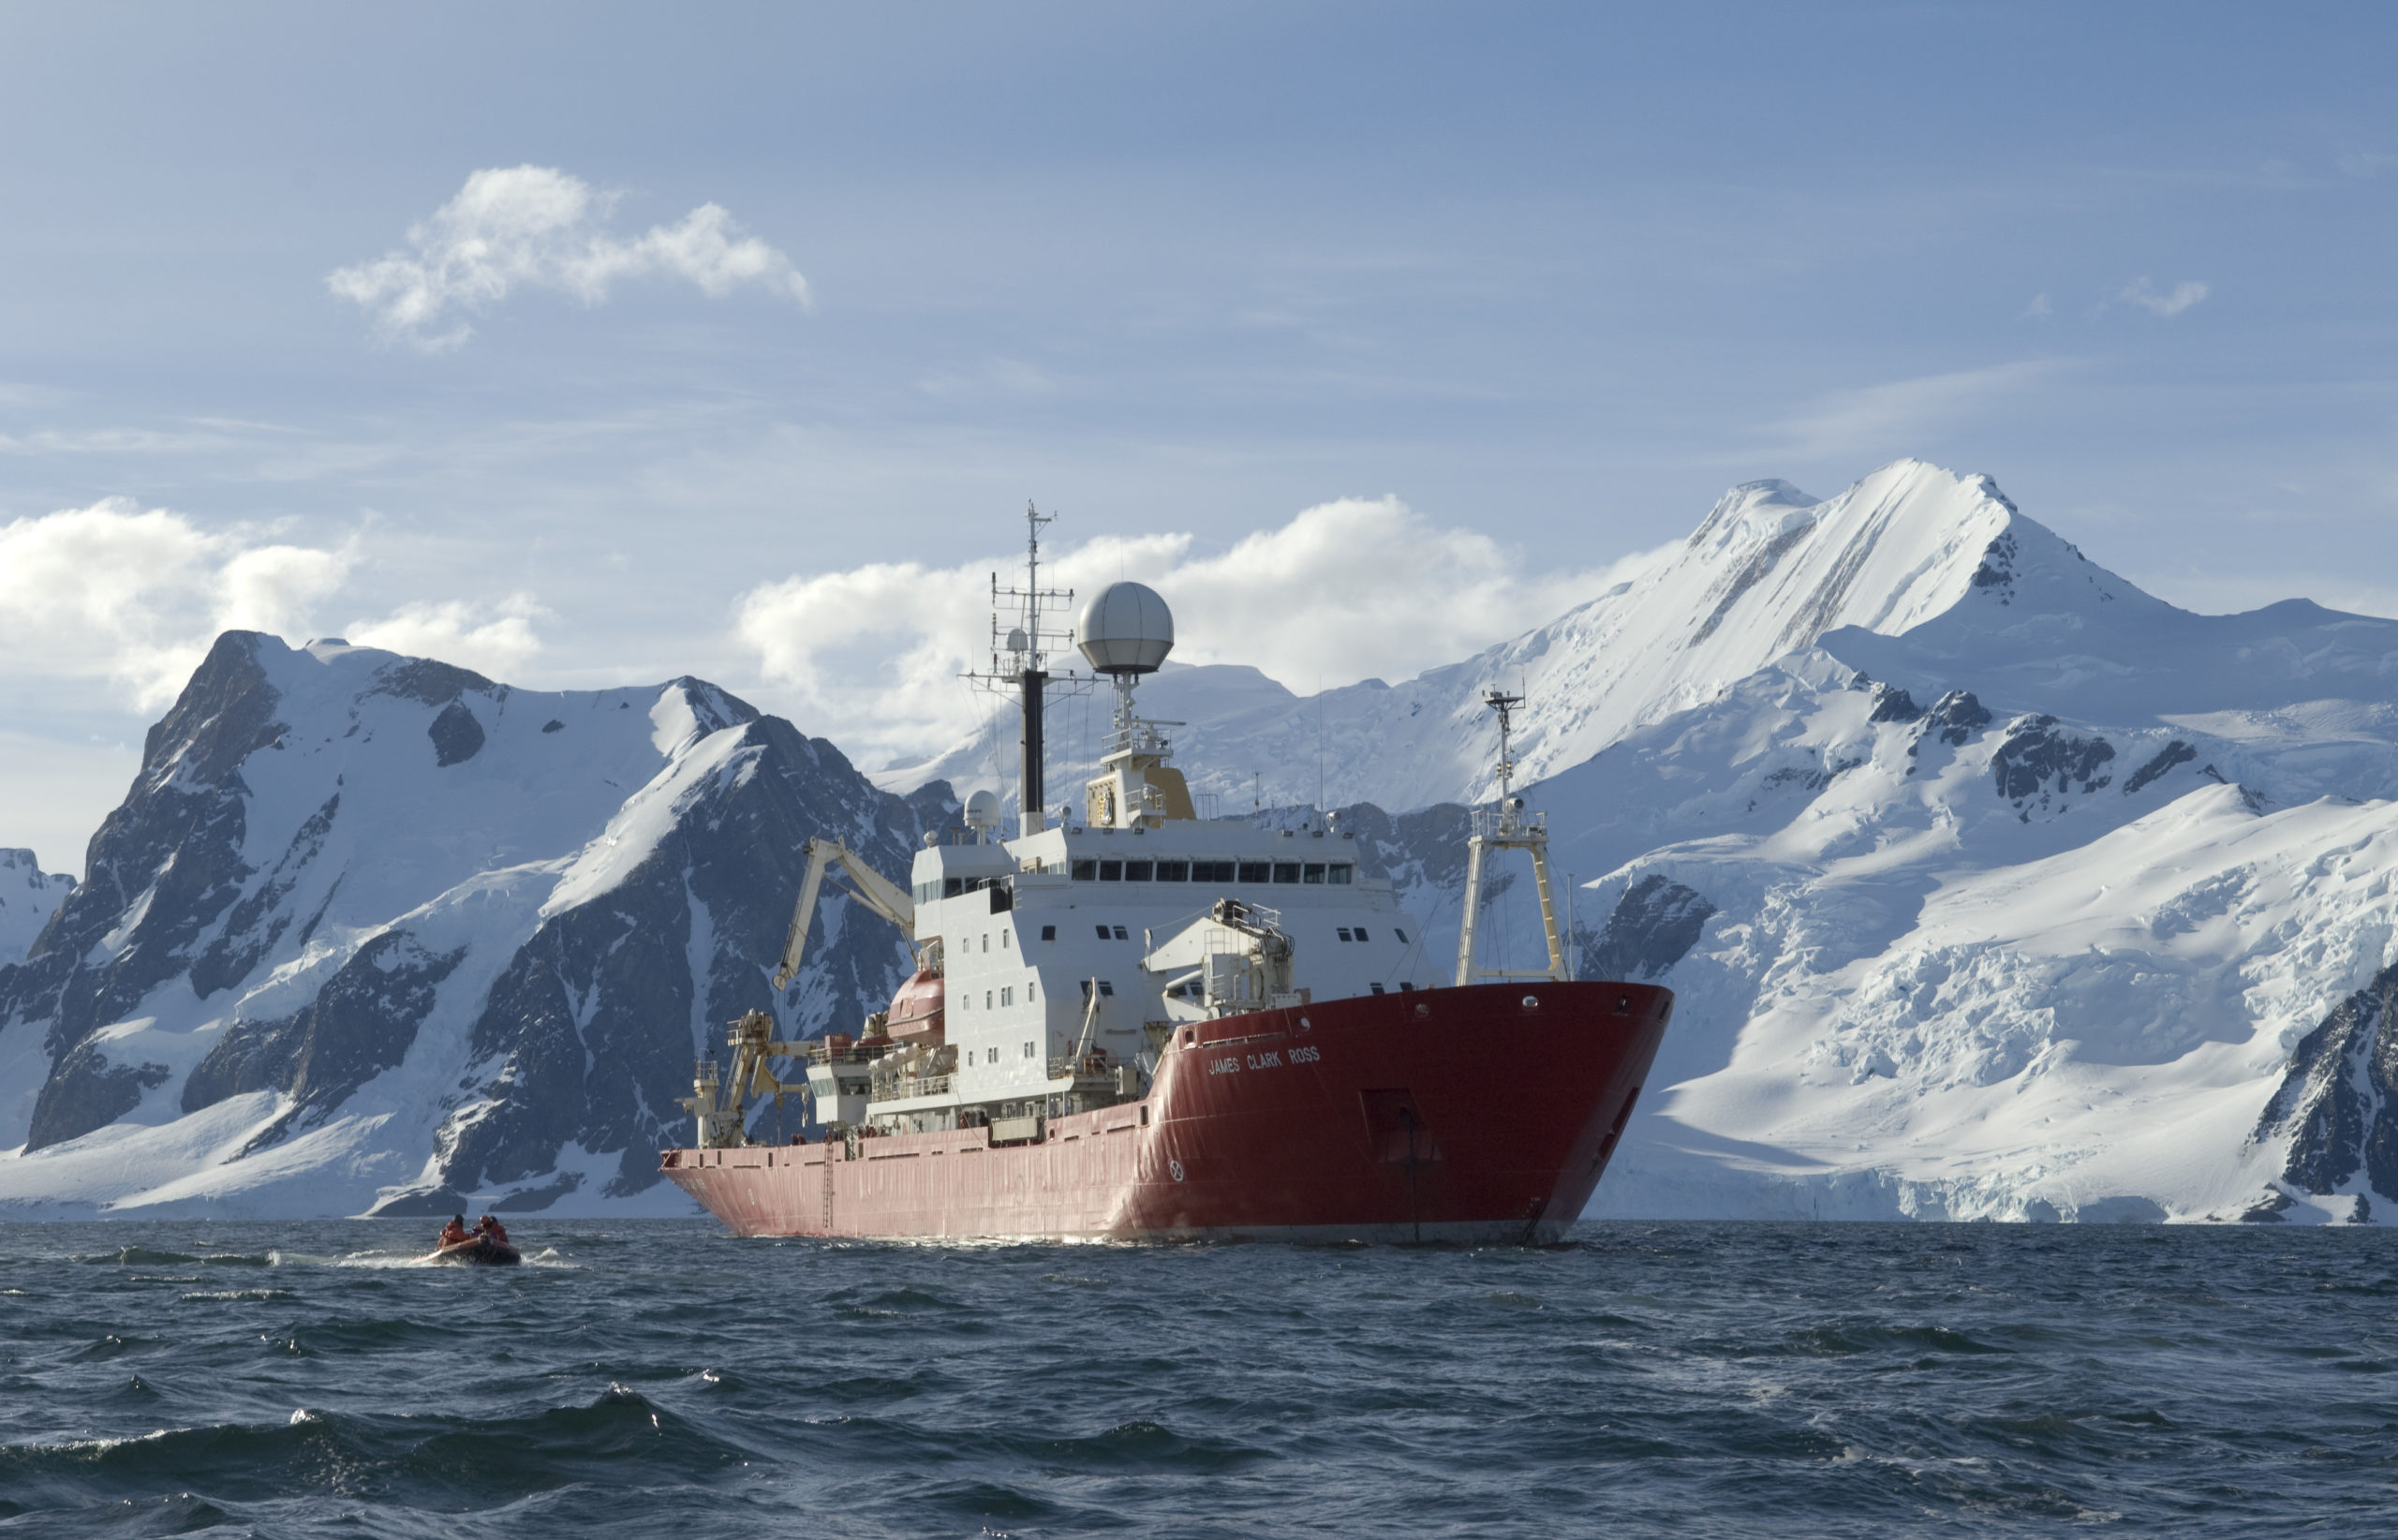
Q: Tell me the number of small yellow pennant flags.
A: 0